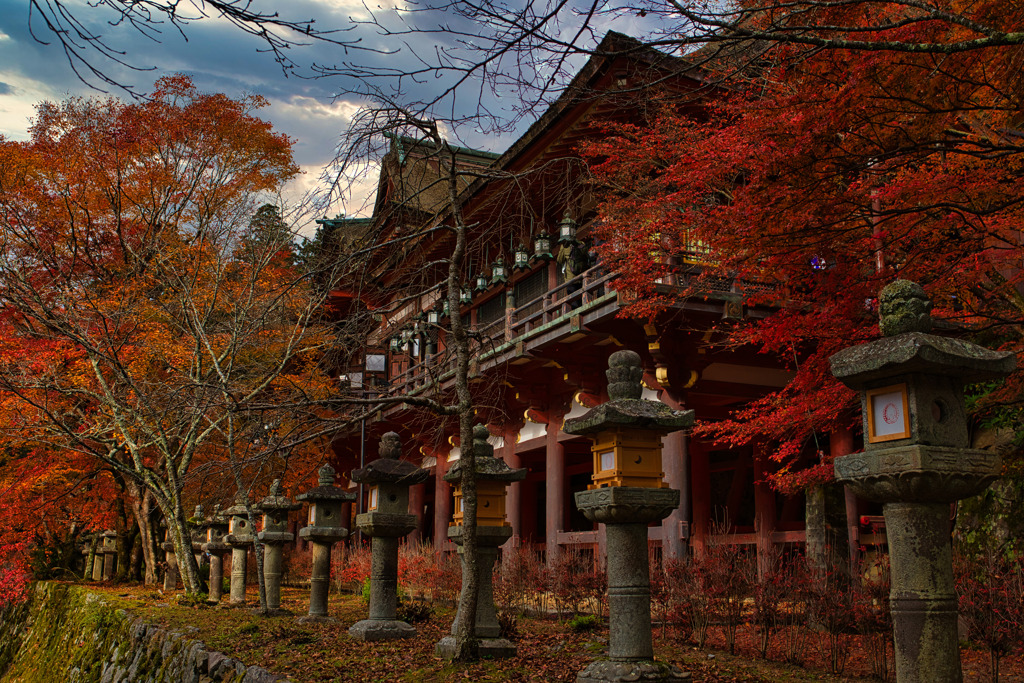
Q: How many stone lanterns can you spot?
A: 13